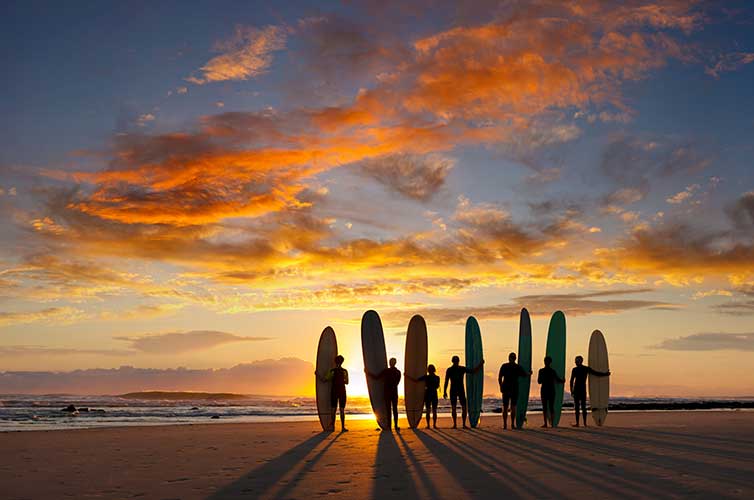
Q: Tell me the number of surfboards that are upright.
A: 7